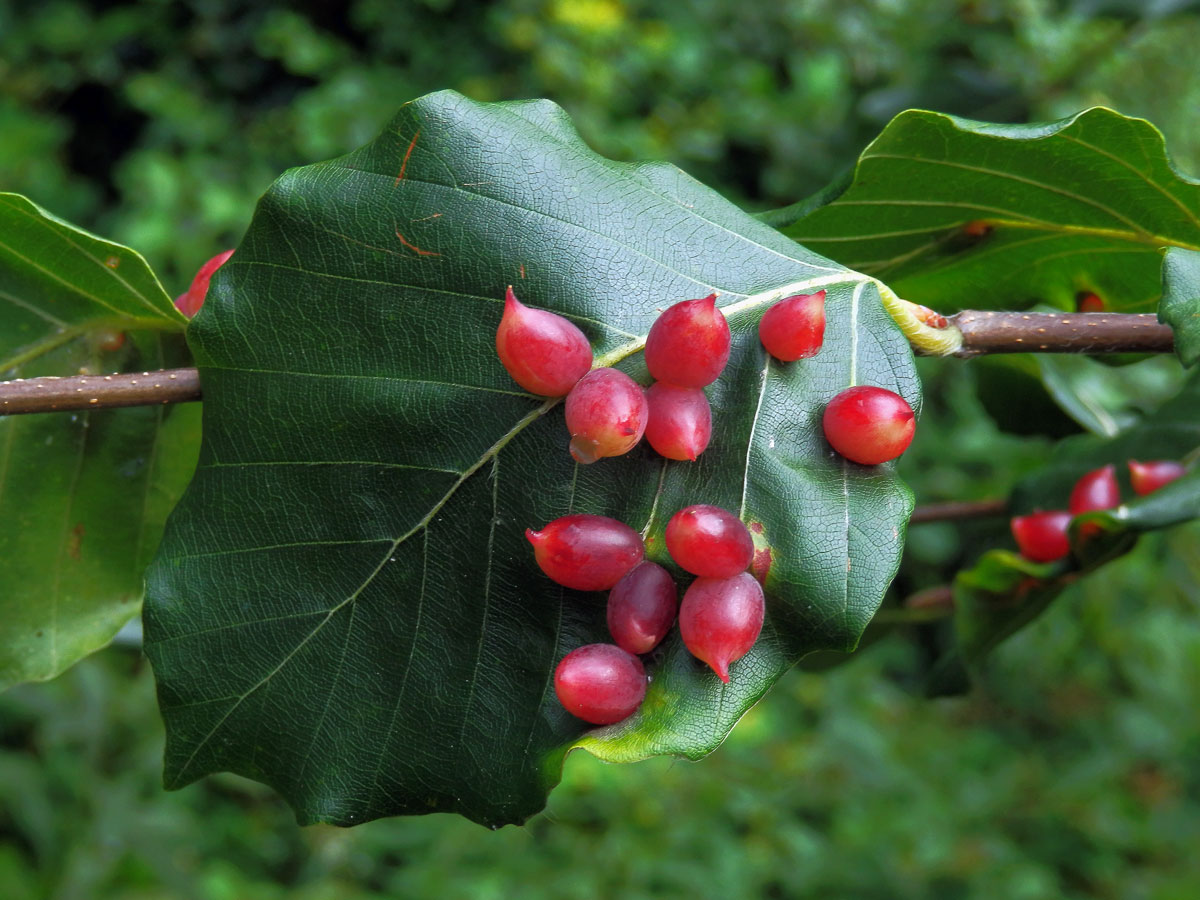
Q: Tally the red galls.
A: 15